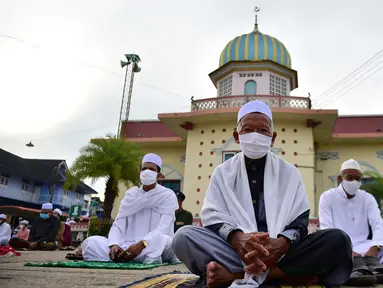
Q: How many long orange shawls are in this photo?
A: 0